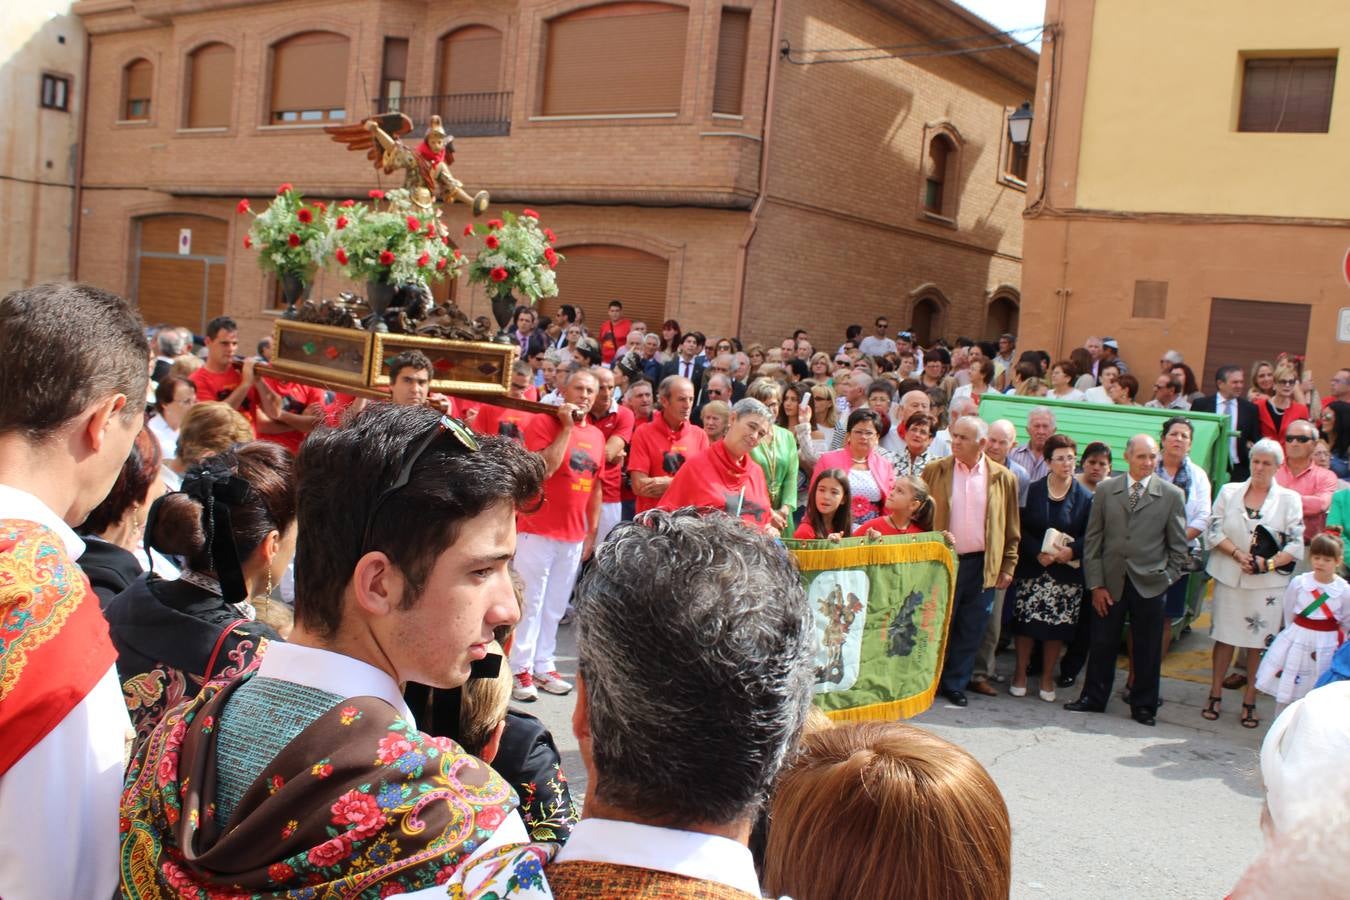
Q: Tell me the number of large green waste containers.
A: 1